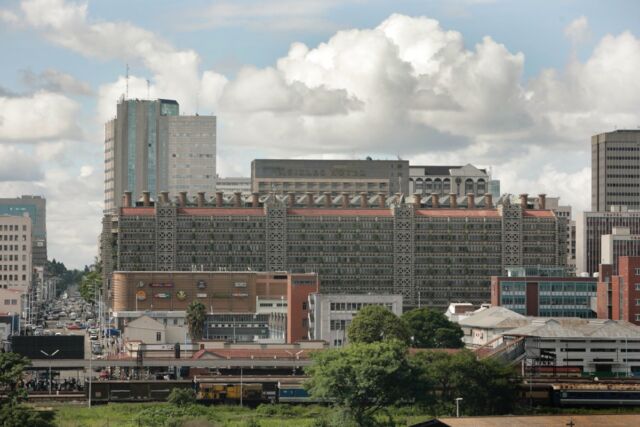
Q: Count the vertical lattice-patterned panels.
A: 4